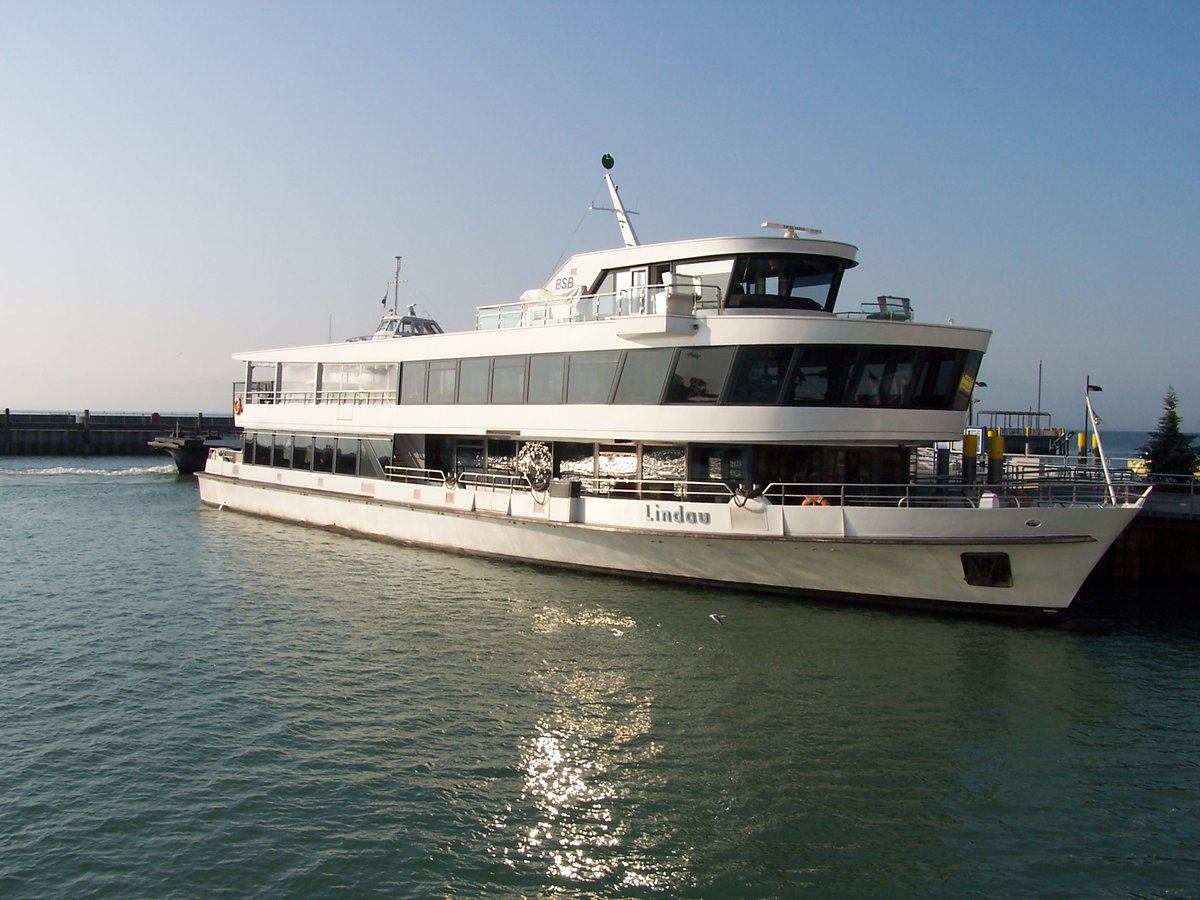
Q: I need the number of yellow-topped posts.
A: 4